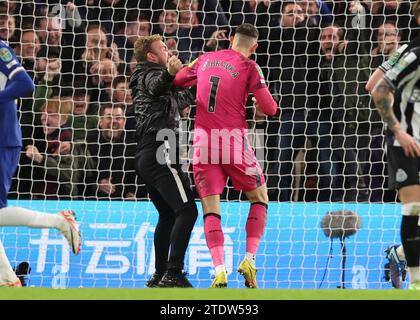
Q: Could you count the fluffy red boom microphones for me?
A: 0